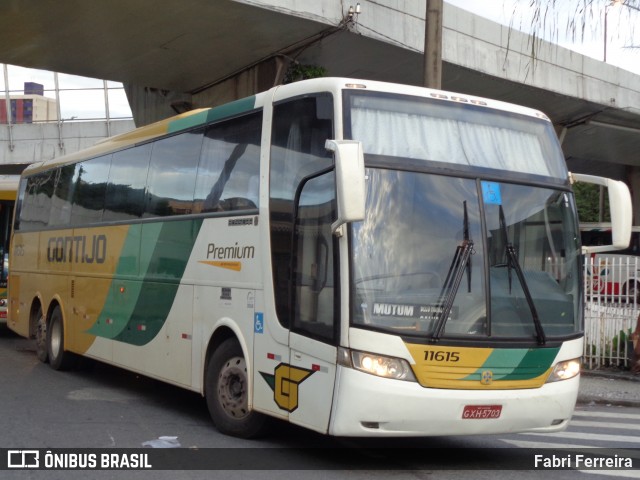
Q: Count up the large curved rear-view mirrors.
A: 2